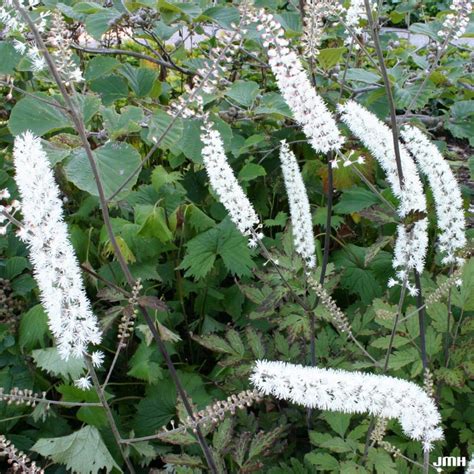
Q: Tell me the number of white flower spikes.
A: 7